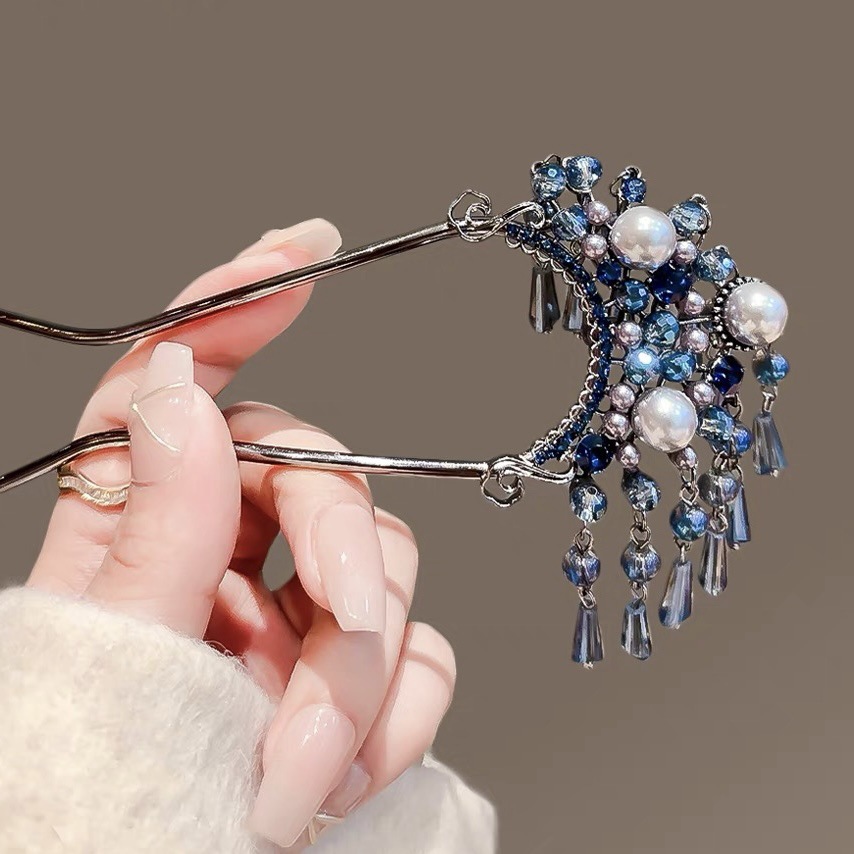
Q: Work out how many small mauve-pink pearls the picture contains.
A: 11